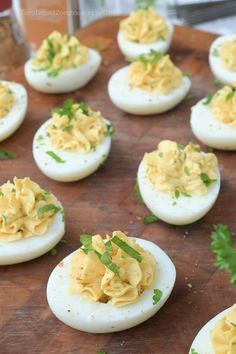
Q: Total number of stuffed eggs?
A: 11